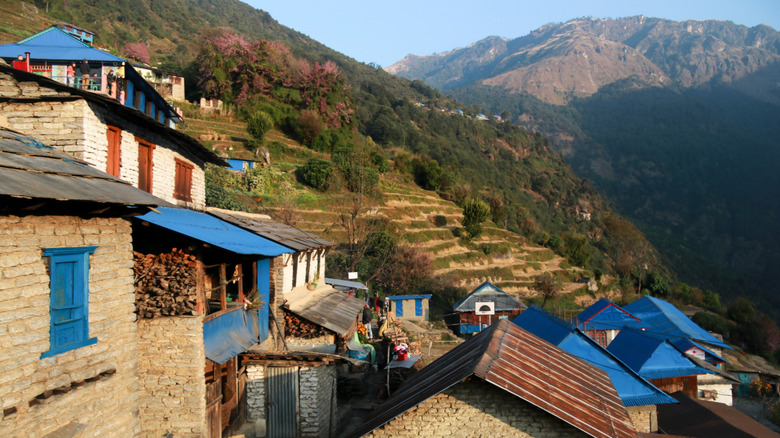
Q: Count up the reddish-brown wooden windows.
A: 3